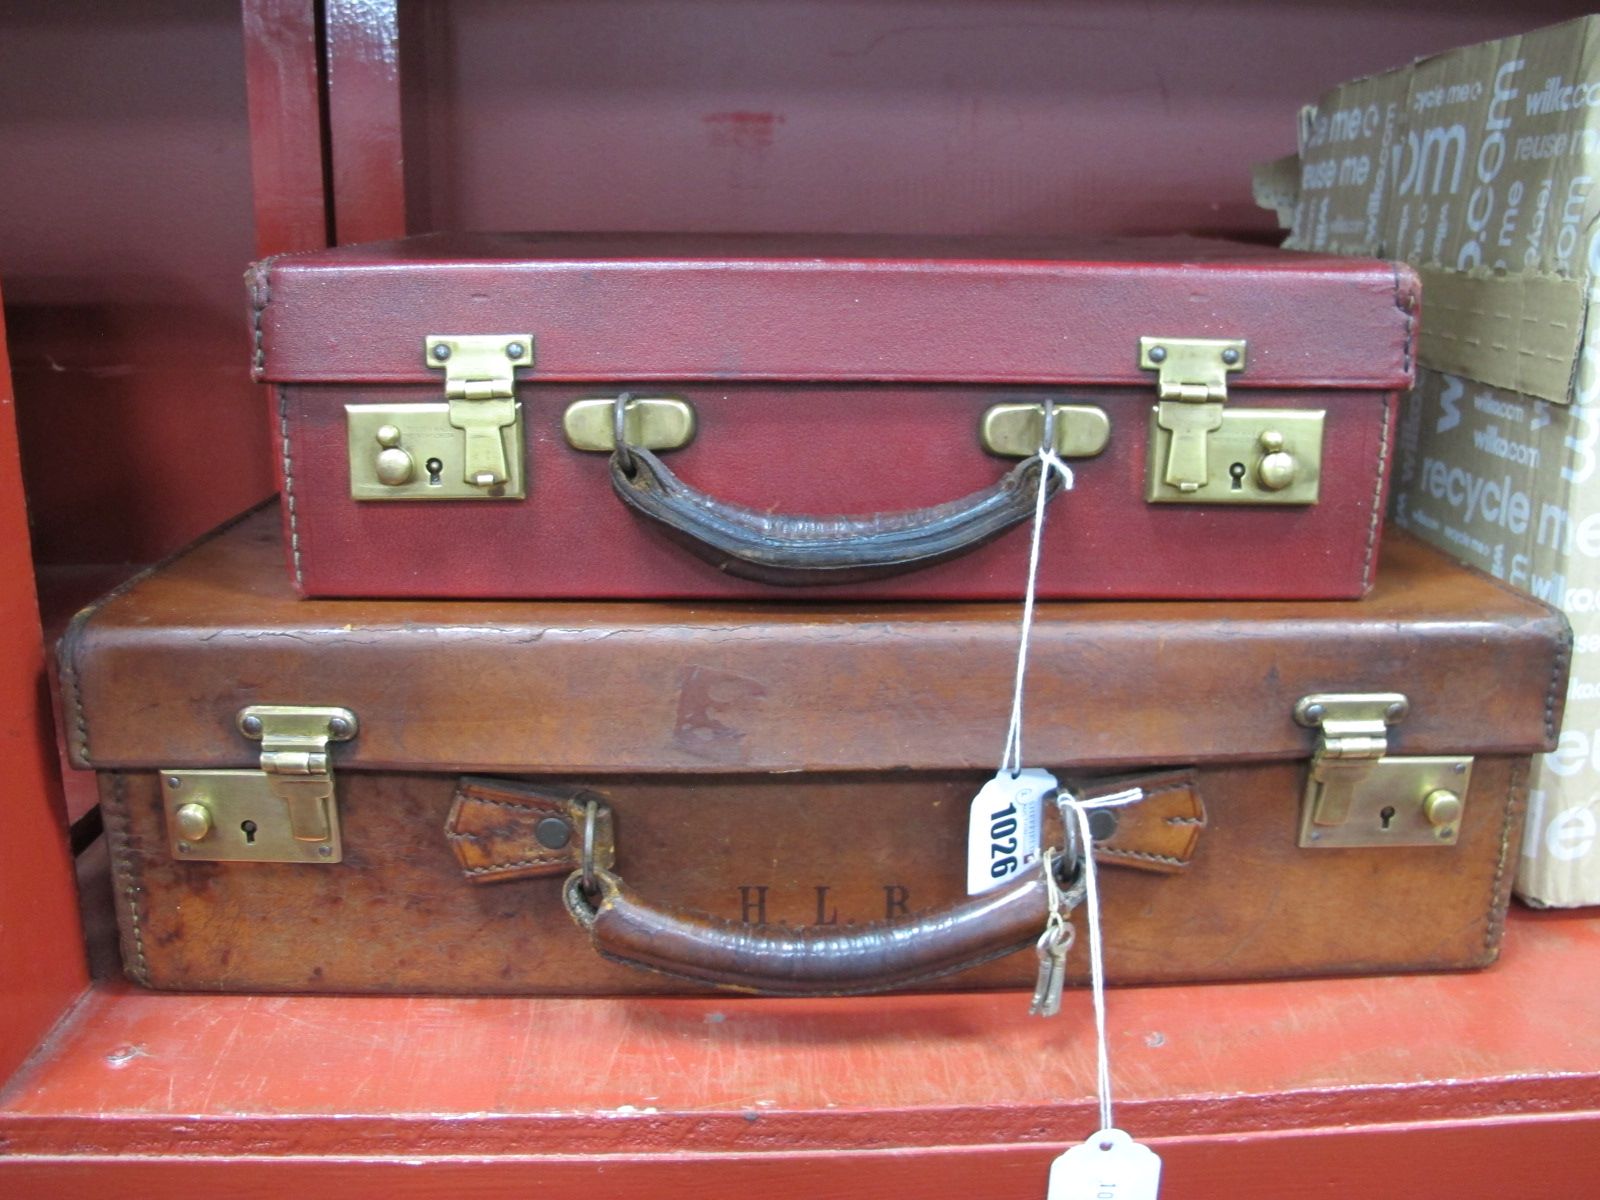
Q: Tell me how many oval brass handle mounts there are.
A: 2